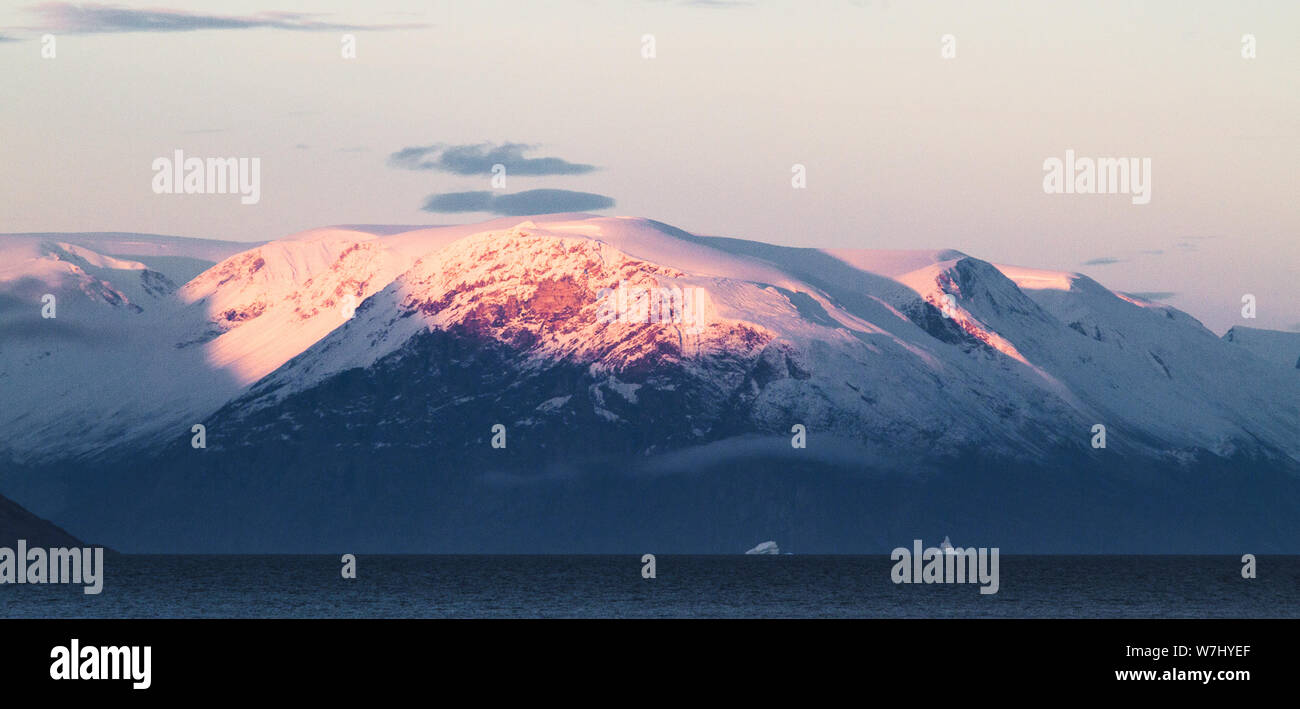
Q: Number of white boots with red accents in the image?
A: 0